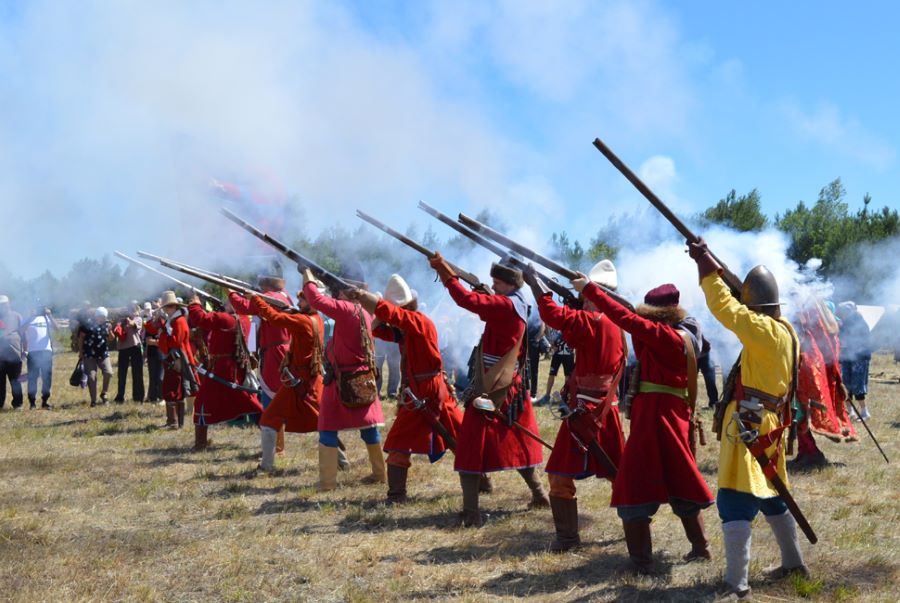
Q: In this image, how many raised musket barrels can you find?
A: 9